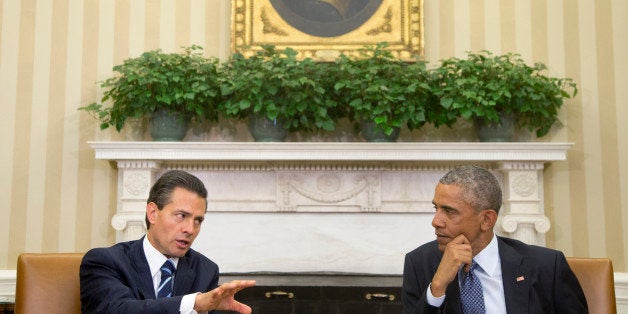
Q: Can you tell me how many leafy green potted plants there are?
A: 4